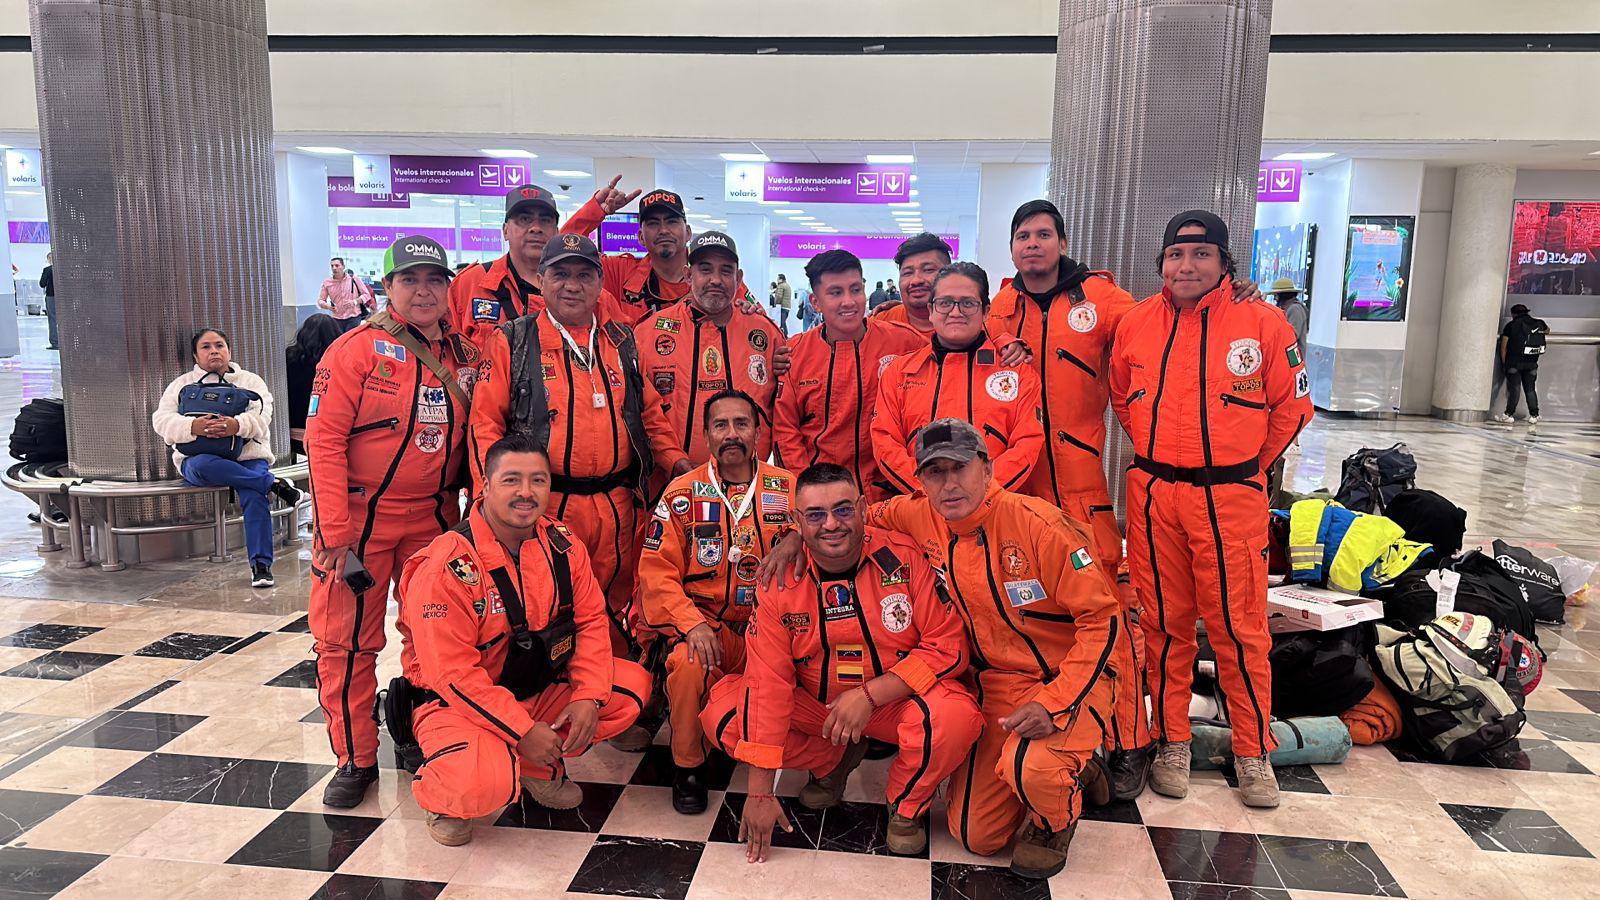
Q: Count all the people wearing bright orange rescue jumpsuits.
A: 14